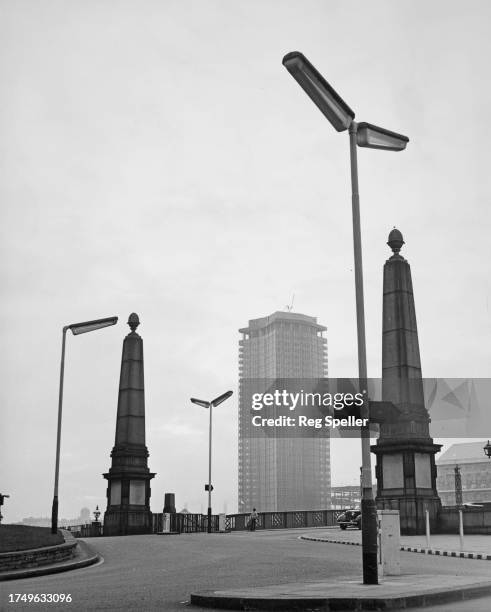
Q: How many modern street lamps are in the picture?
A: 3